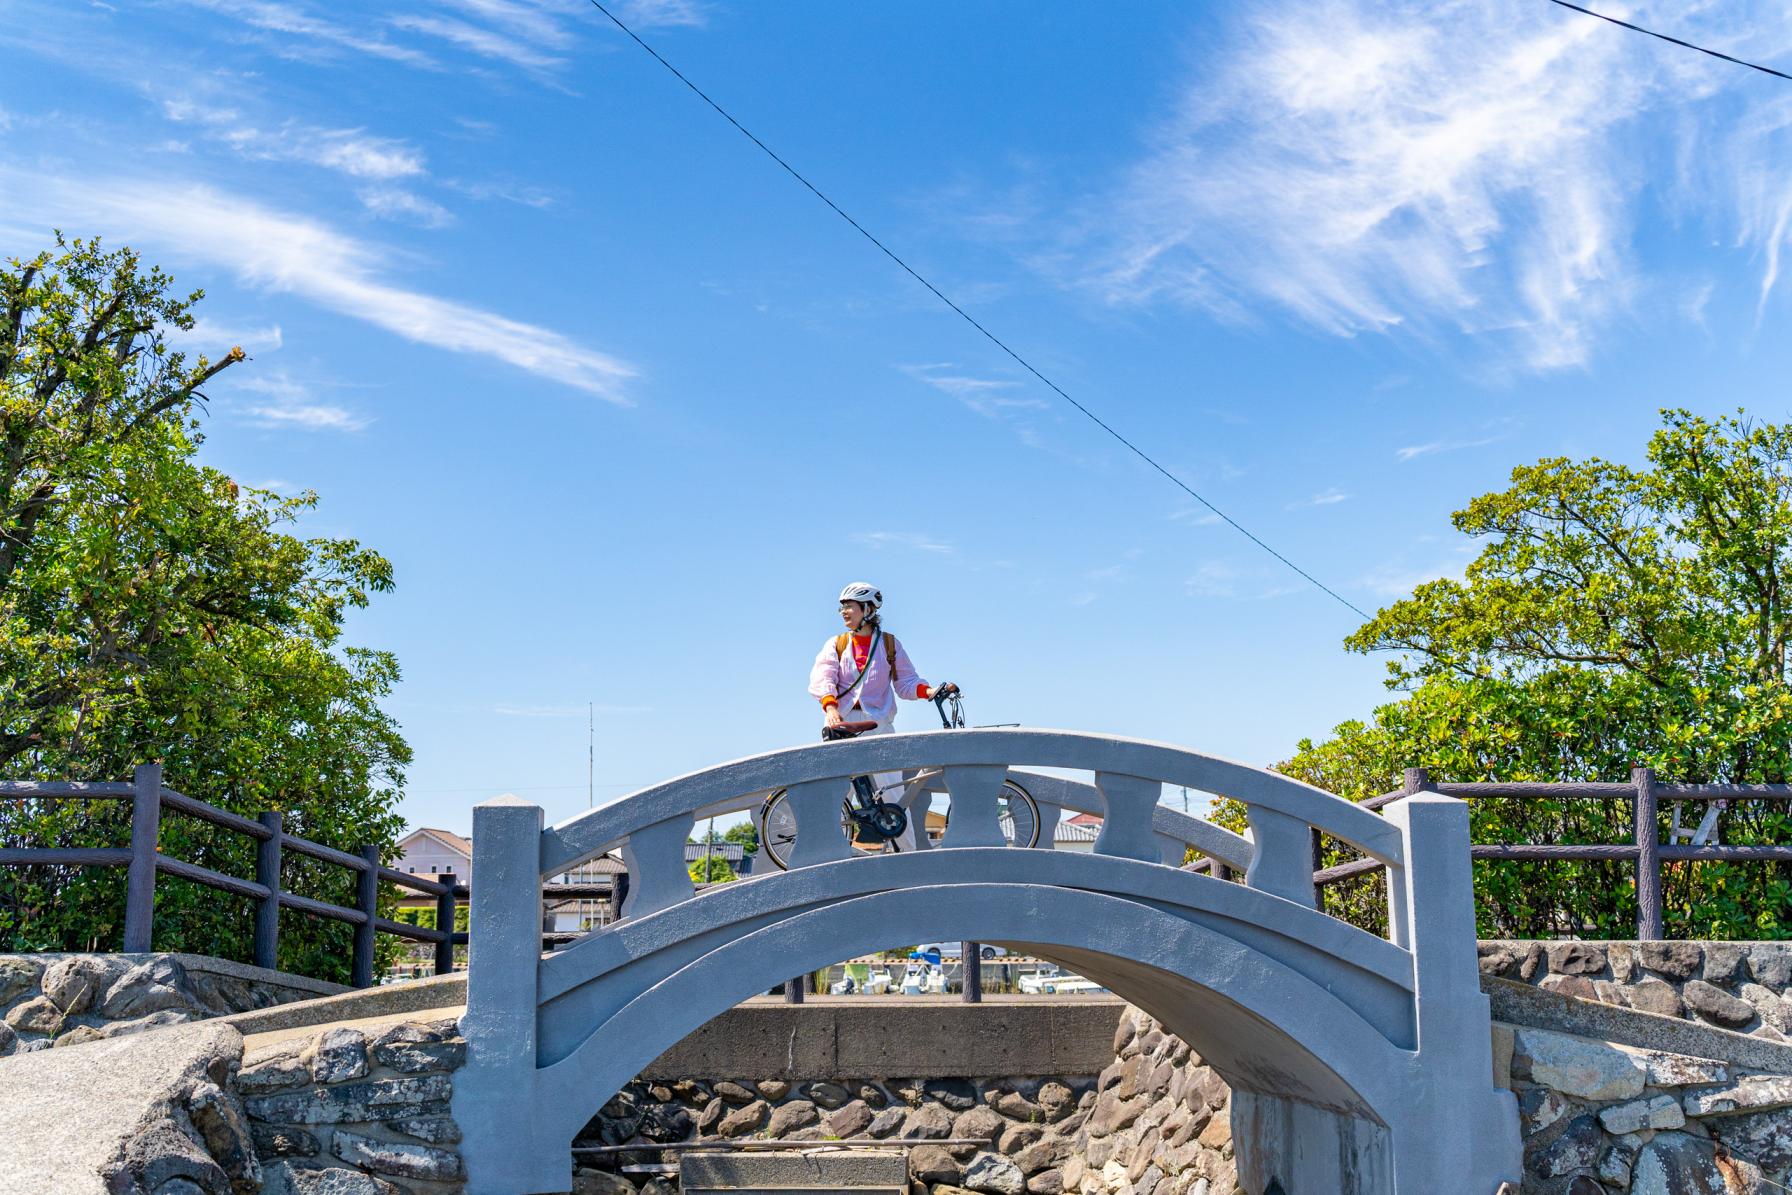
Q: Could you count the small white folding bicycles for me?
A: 1